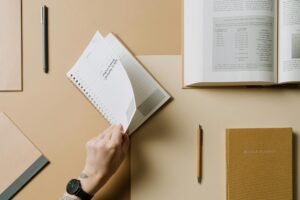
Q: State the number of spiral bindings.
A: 1